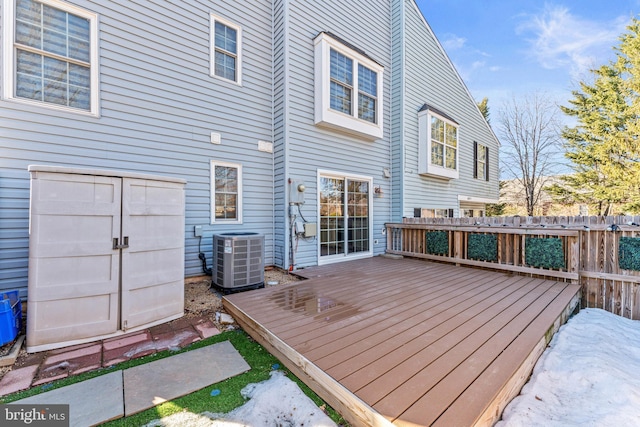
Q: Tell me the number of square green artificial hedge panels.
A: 4